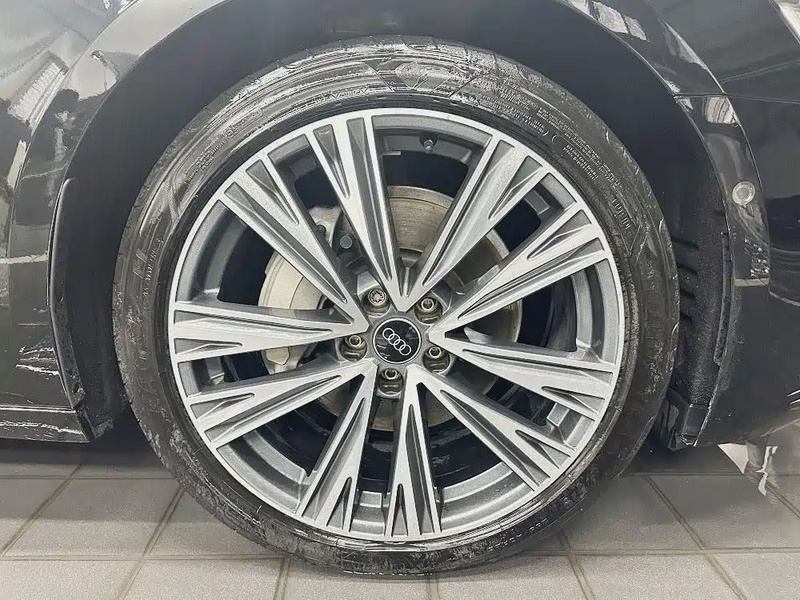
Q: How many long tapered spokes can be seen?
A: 10